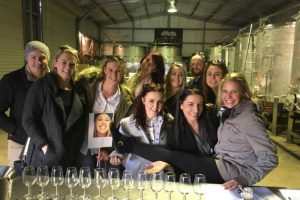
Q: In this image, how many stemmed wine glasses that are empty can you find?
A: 13